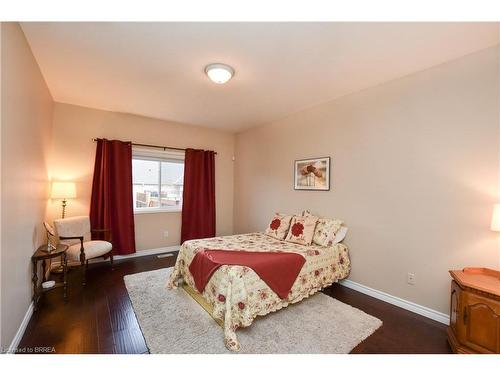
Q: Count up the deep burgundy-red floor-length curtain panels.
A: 2